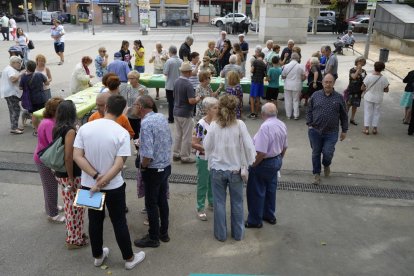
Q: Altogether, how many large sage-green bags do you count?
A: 1